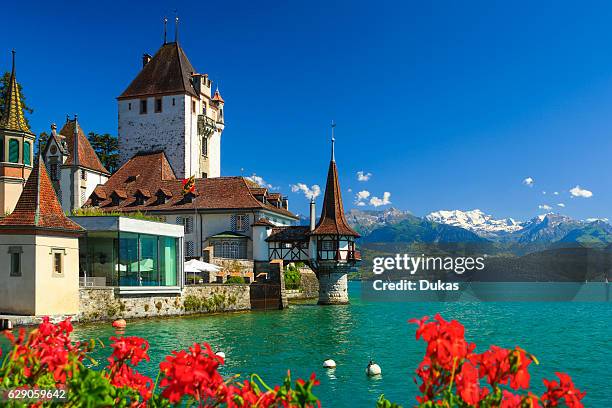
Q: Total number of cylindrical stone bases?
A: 1